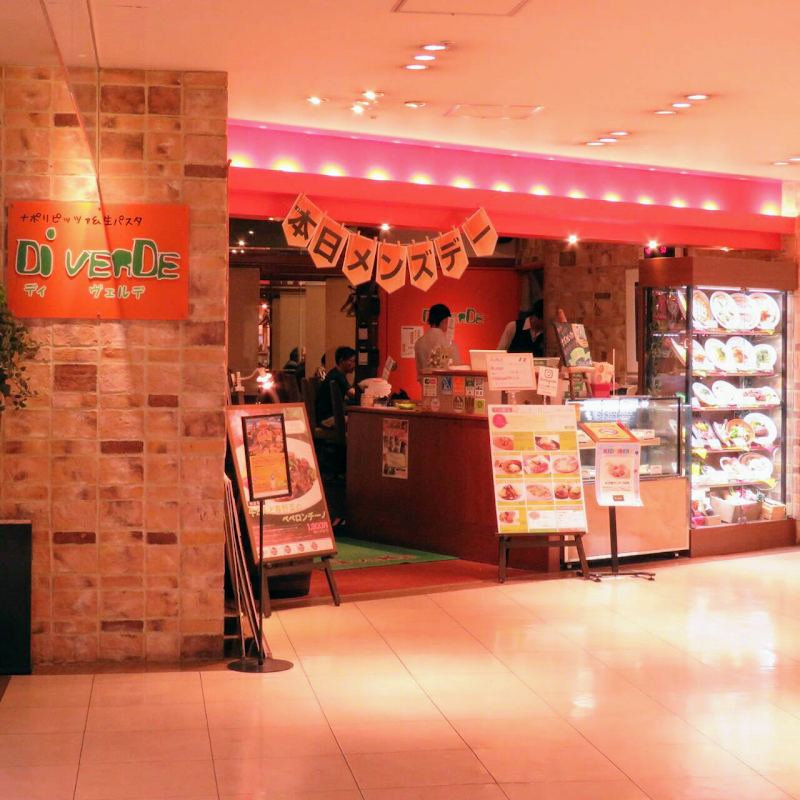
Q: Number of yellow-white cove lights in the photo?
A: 14